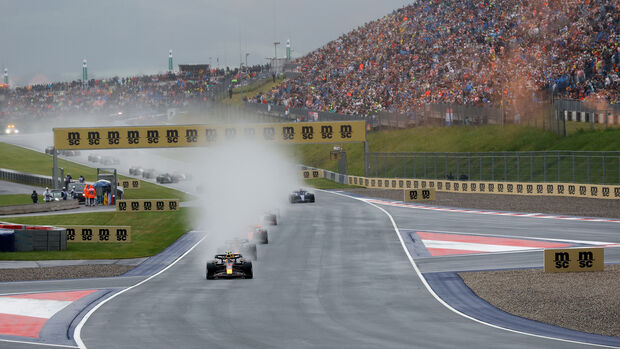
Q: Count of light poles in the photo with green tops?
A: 4